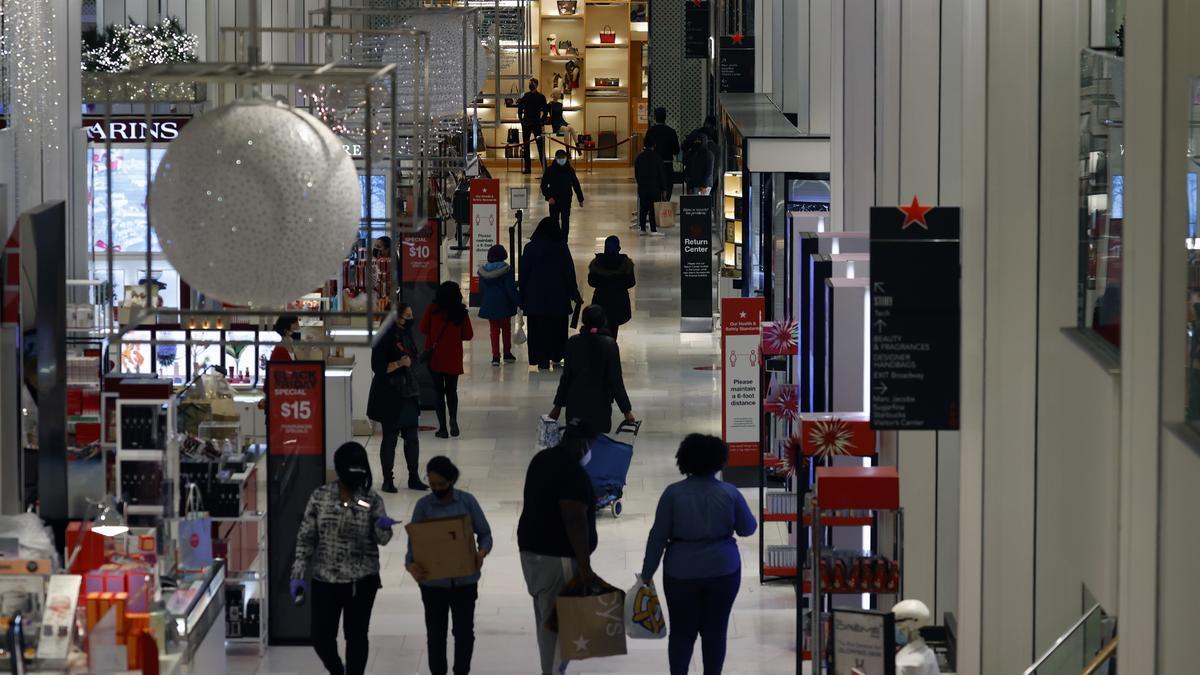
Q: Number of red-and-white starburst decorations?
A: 4